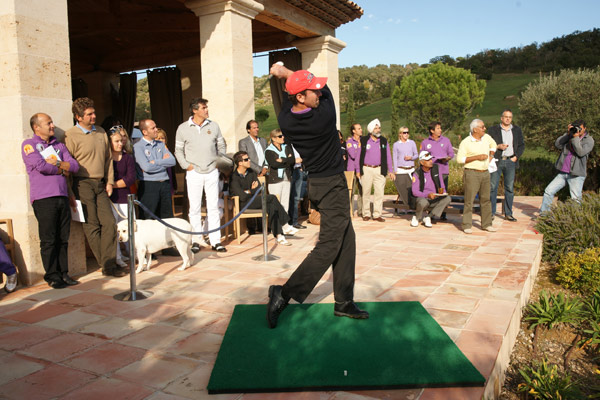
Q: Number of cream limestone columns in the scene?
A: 3